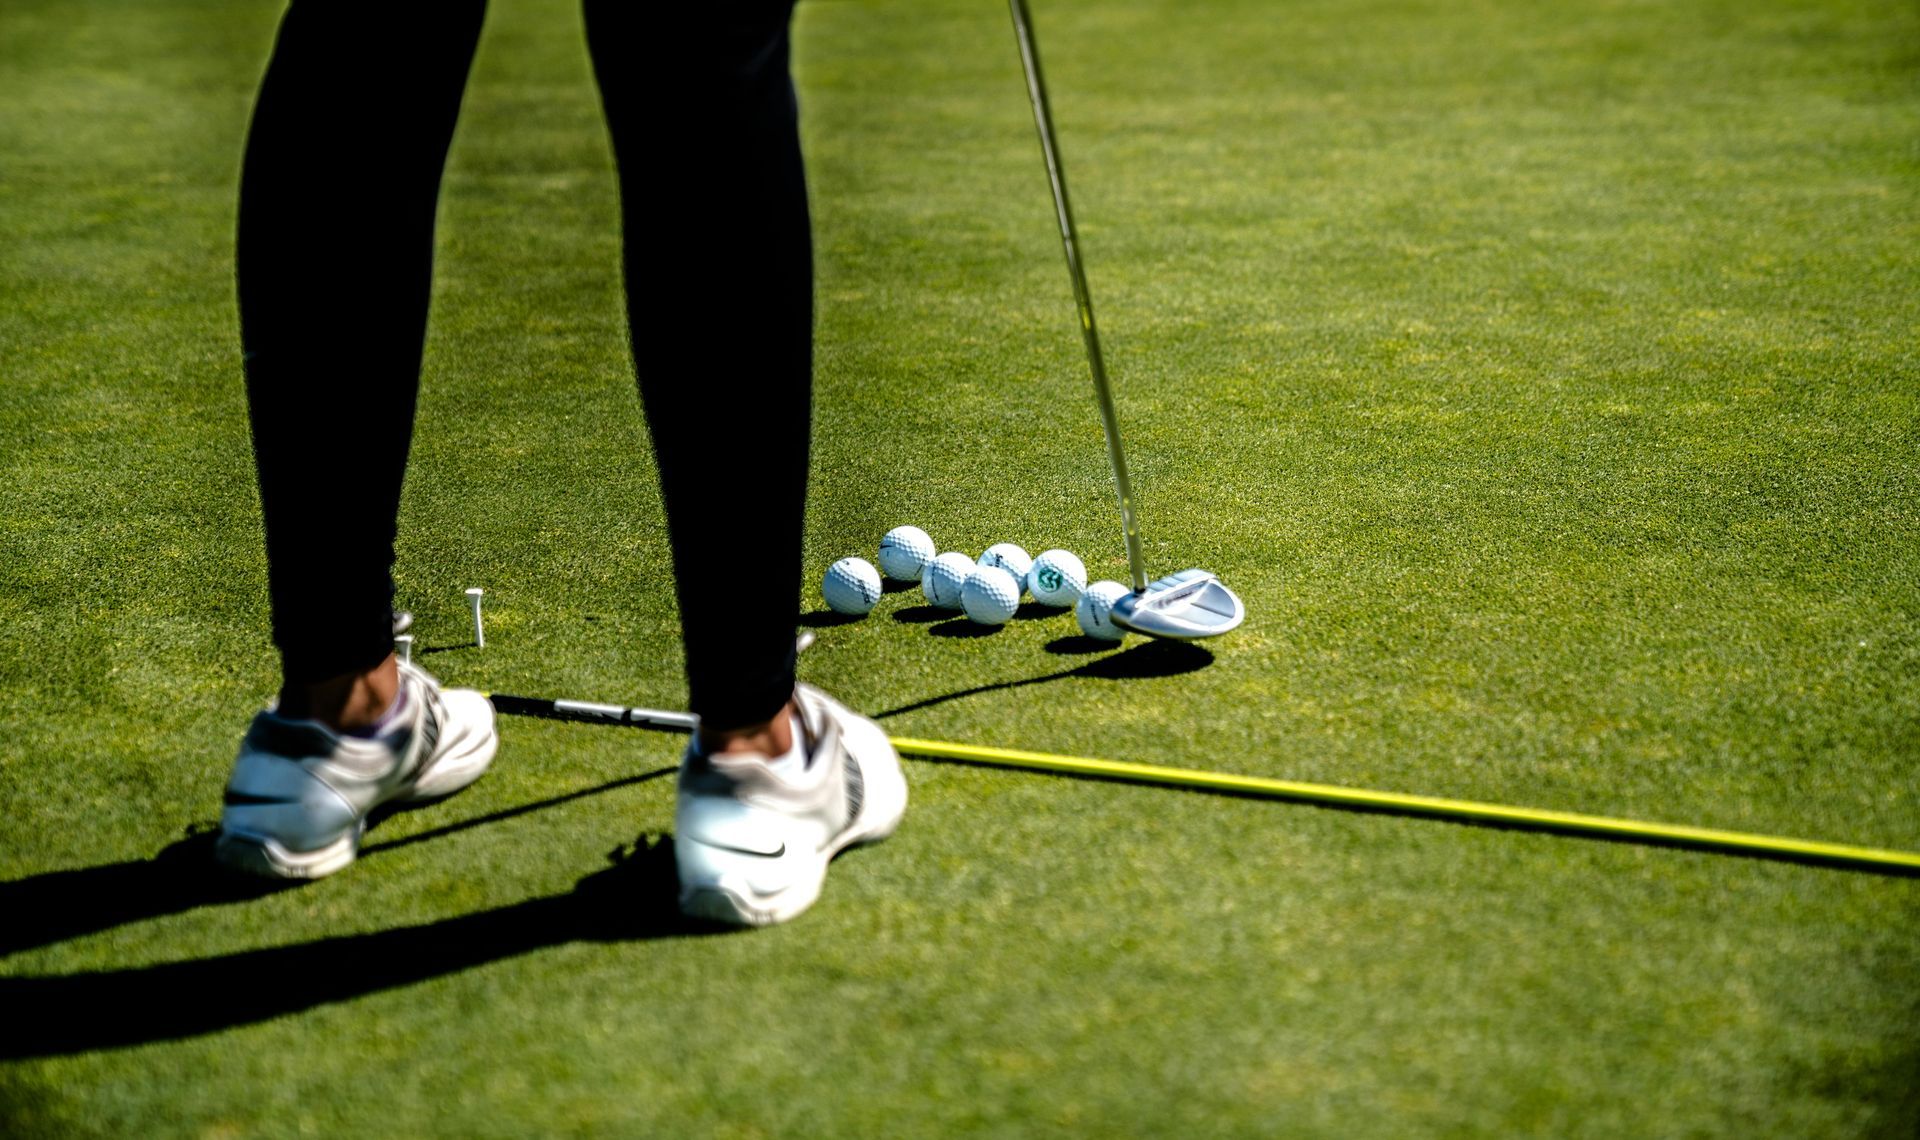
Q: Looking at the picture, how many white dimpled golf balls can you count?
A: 7